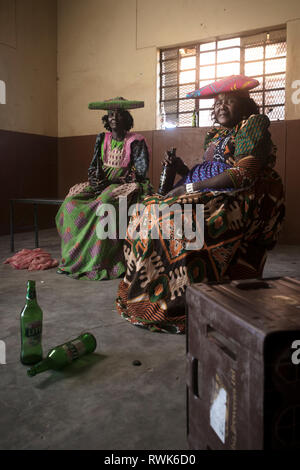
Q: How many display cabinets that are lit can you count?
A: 0